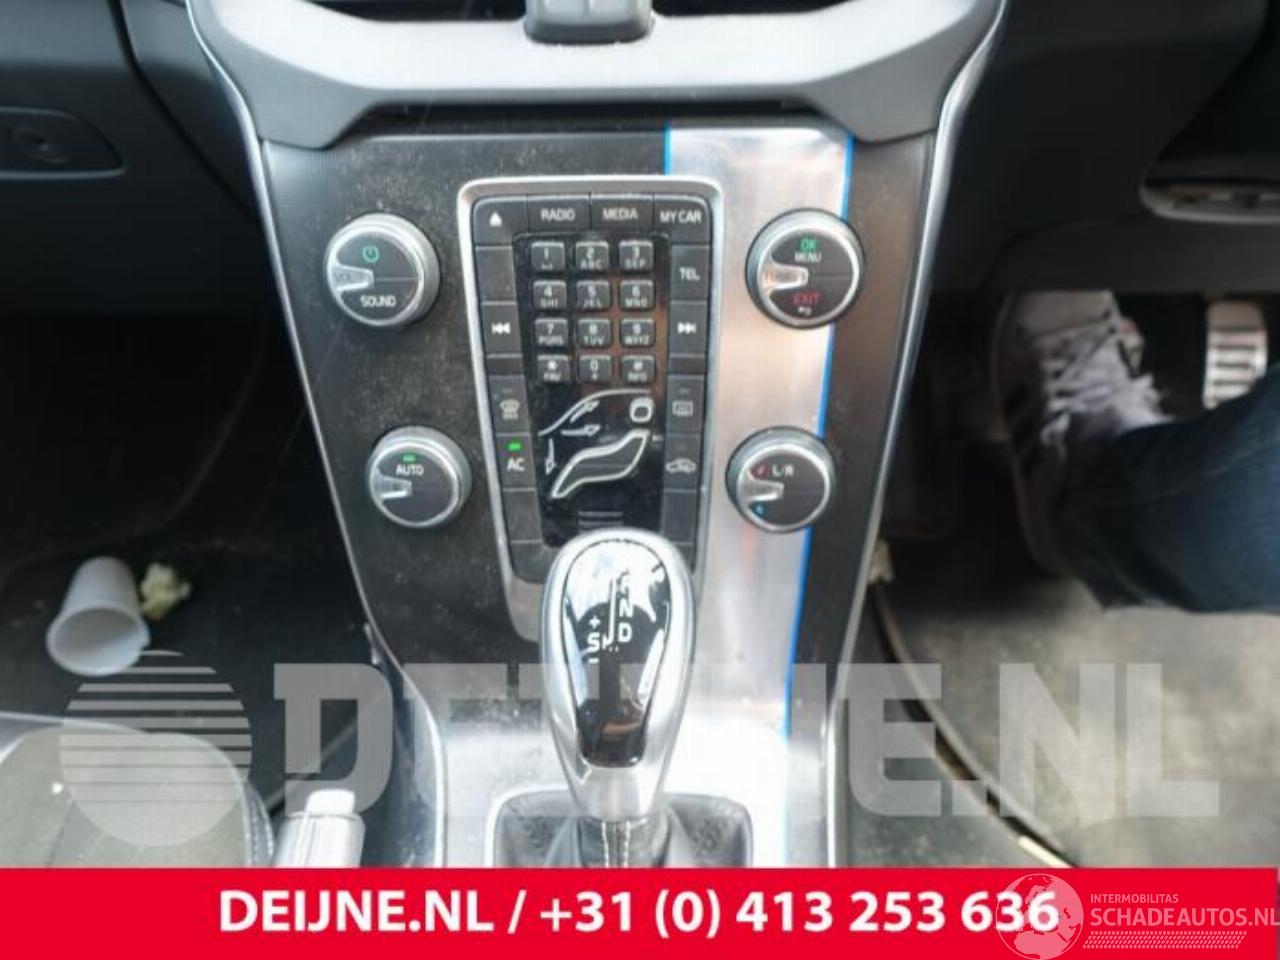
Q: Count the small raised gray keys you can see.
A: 12